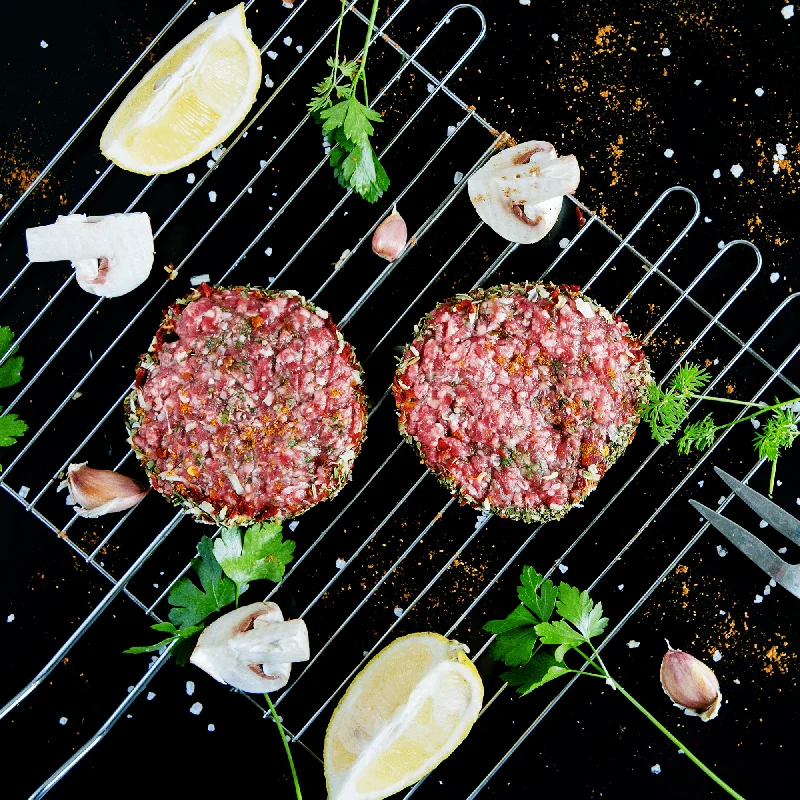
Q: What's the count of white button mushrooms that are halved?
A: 3